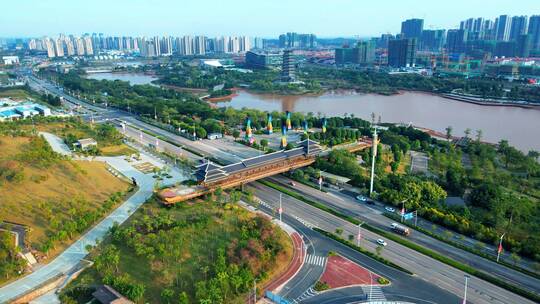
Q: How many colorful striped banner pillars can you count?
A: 6